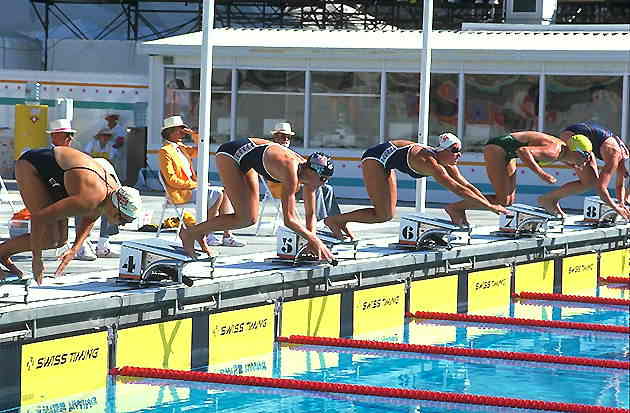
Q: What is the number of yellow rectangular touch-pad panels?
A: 10